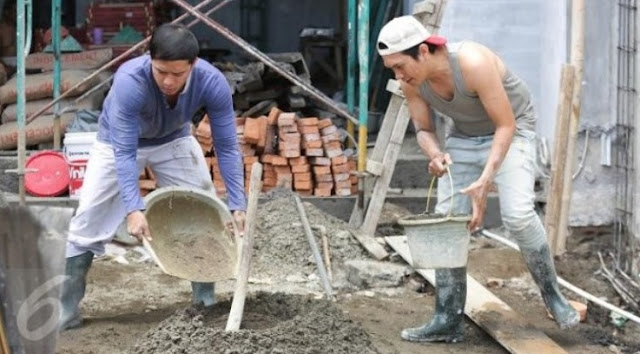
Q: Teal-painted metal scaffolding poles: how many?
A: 4